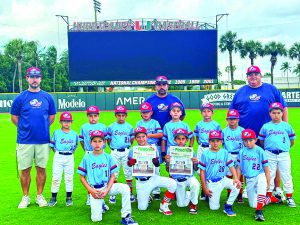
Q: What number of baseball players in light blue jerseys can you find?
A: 13